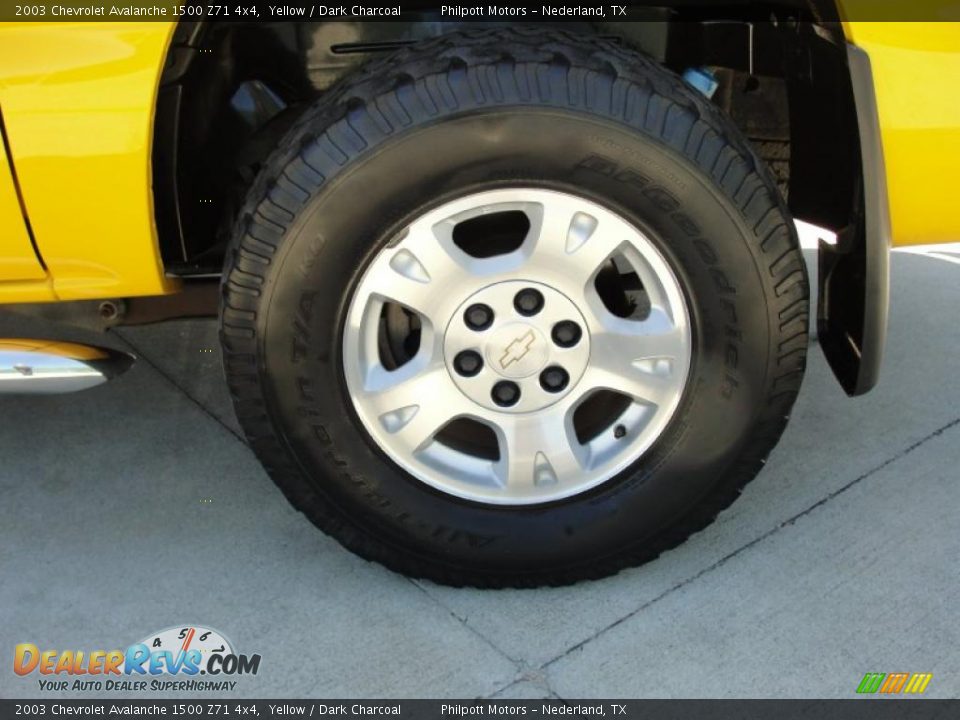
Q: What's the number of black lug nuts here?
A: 6